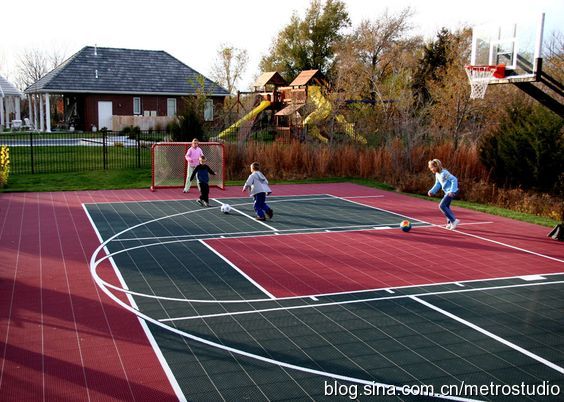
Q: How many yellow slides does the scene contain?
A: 3